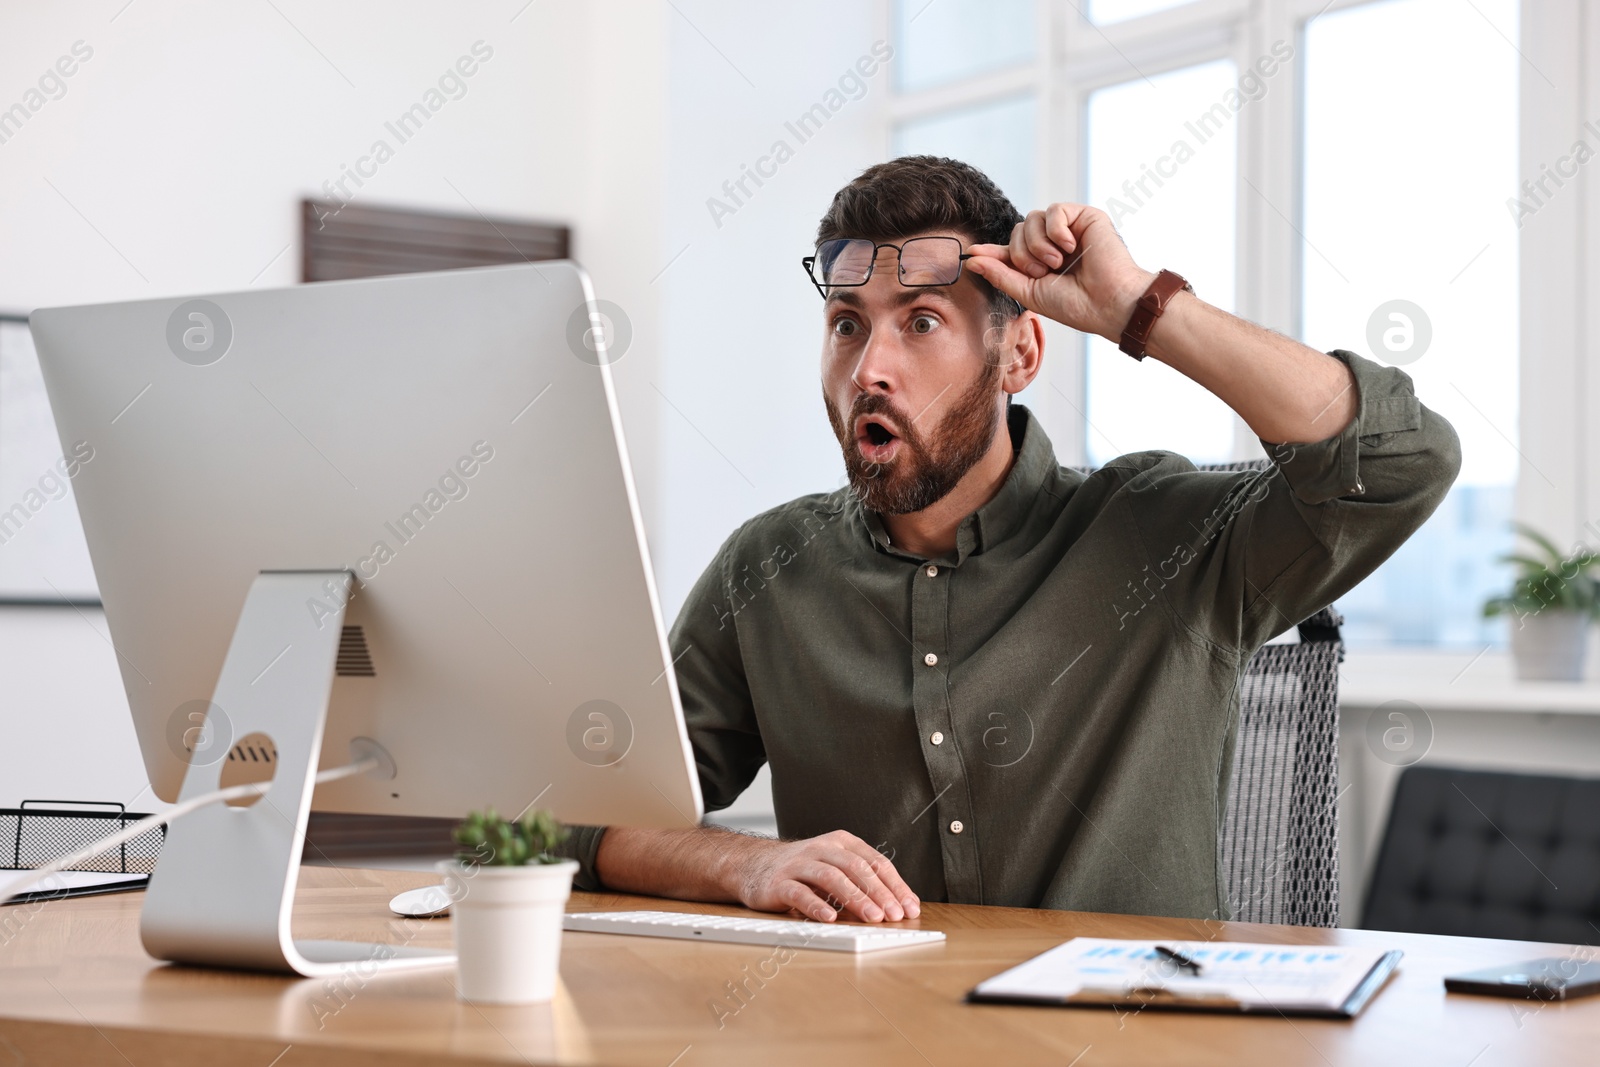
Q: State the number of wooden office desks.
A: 1